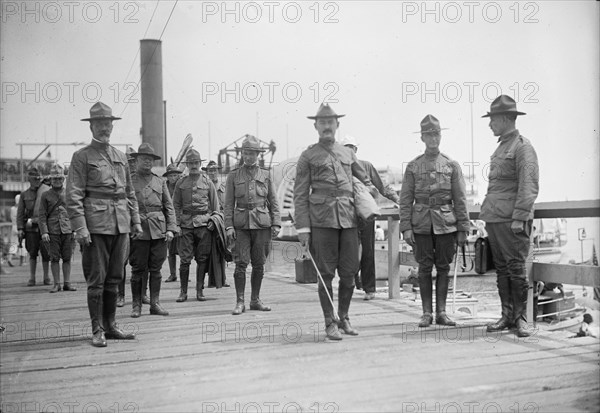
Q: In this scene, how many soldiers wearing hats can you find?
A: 12